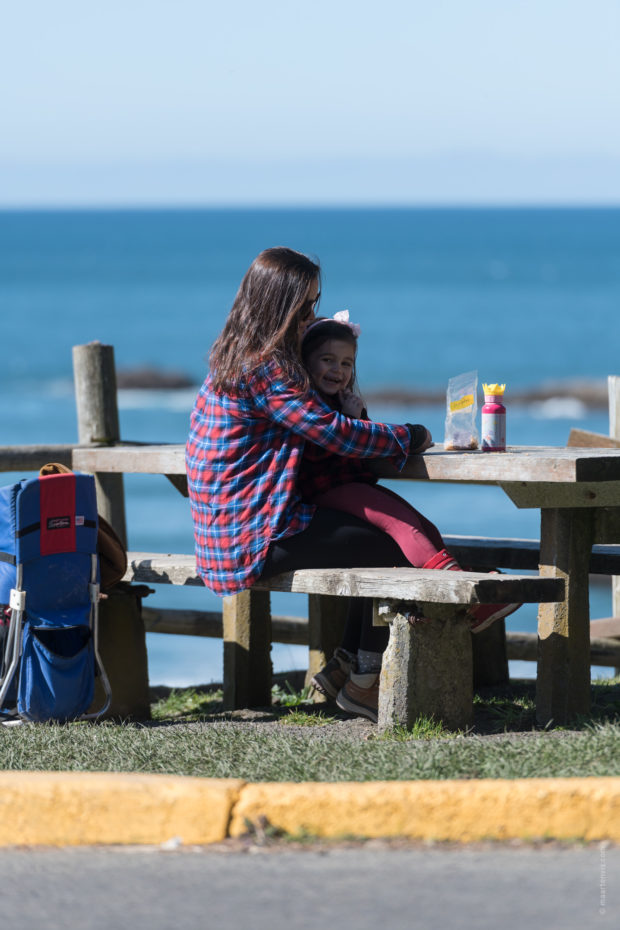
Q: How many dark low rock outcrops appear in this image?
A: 2